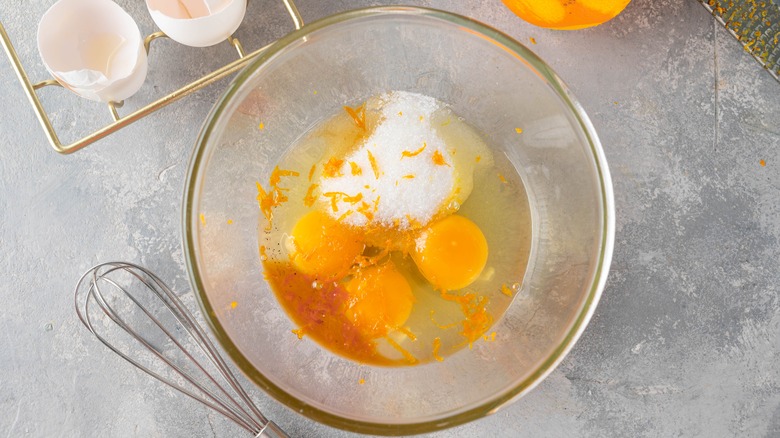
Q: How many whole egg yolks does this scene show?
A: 3